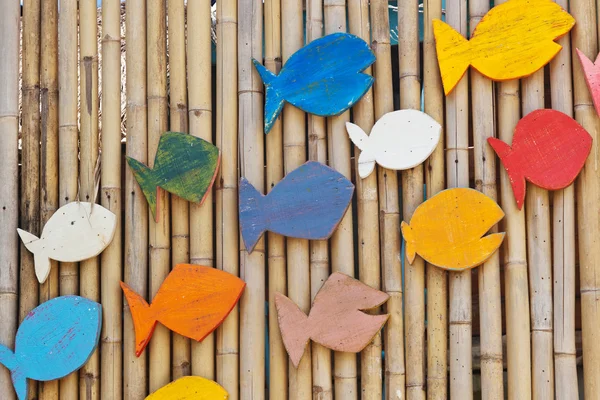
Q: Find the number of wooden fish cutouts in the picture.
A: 13